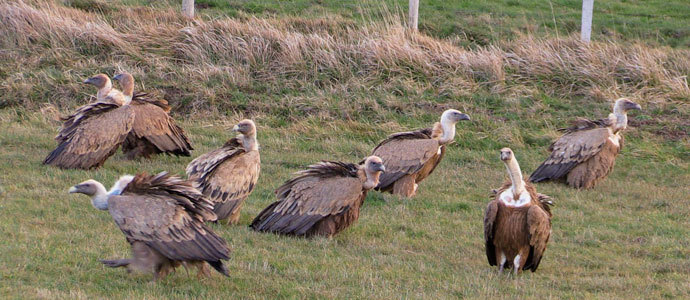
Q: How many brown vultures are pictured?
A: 8